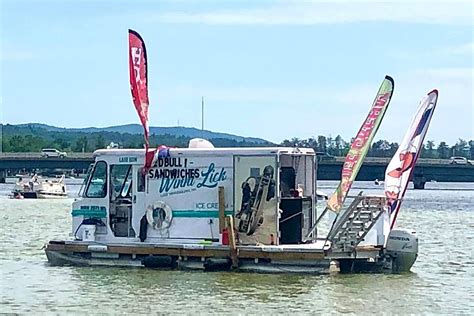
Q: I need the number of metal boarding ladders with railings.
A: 1